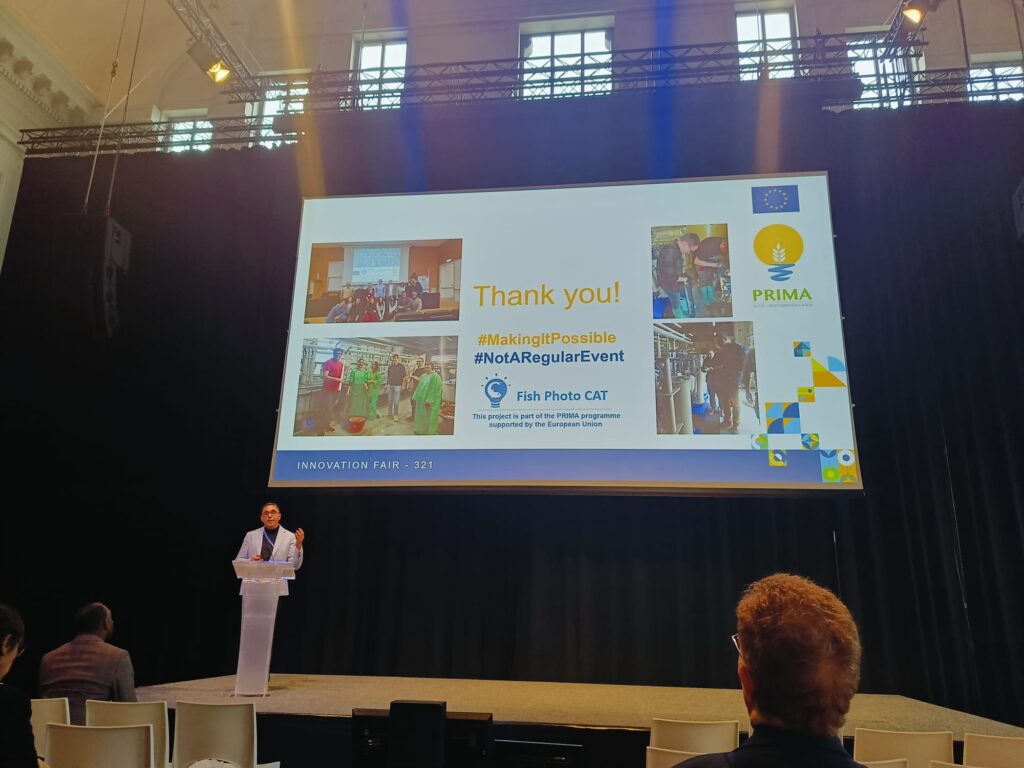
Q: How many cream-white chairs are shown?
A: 10